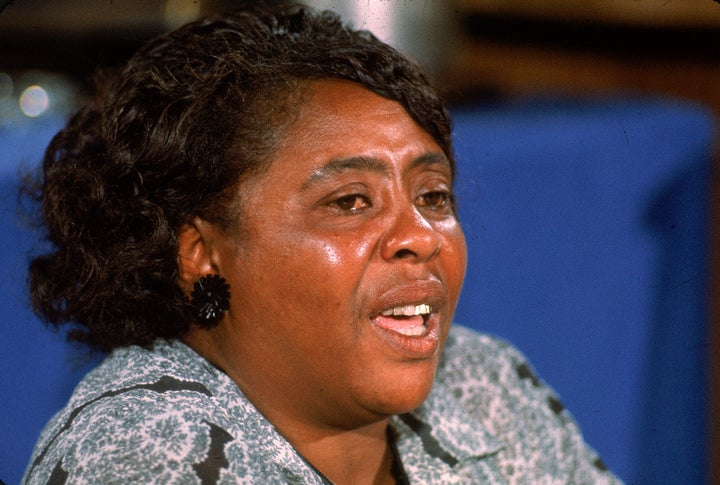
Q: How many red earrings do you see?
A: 0